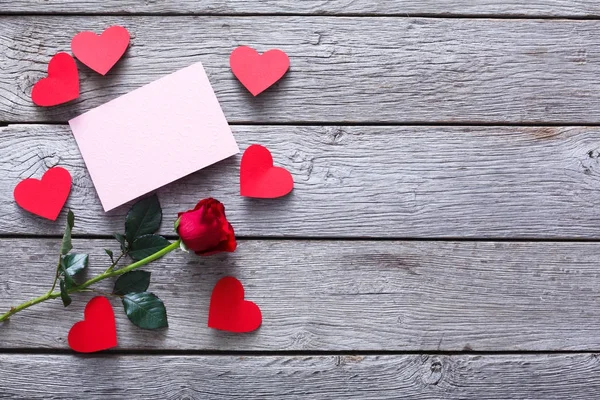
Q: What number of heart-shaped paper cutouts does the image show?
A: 7